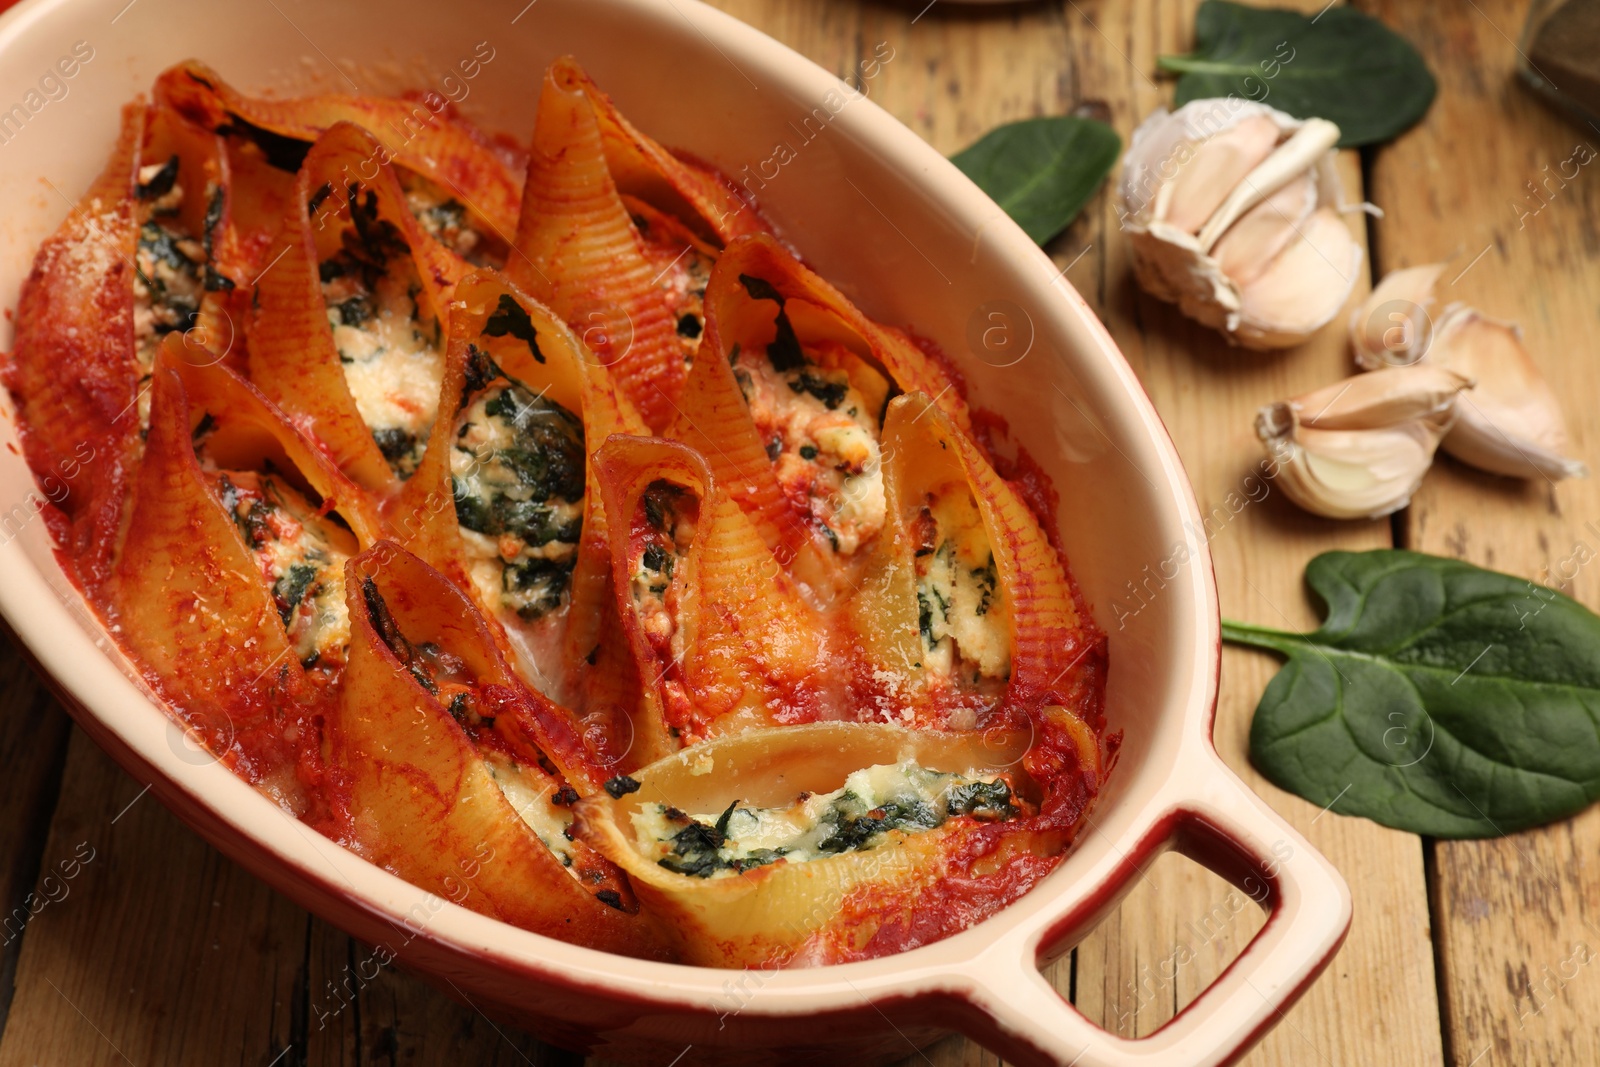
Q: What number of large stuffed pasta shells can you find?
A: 11